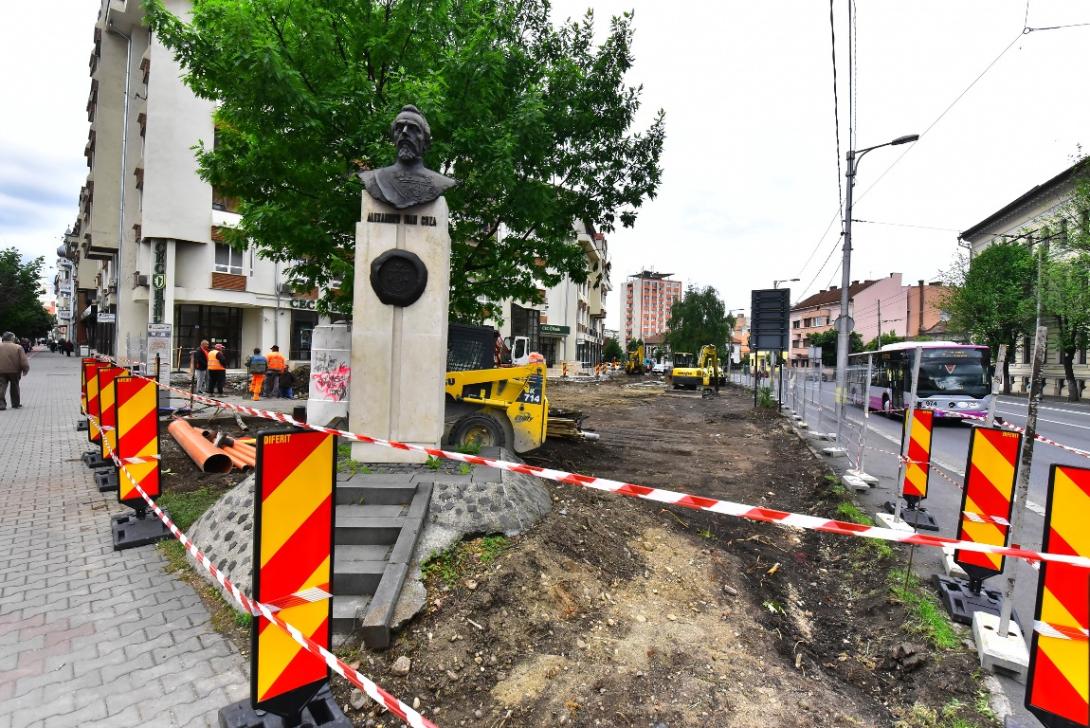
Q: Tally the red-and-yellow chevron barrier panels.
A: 8